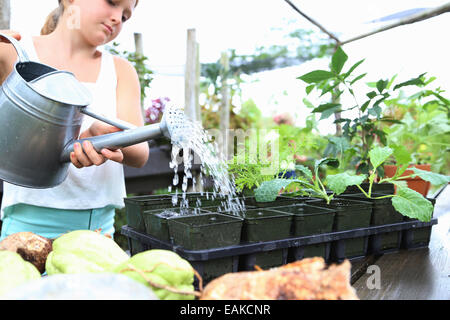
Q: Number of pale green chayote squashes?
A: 3